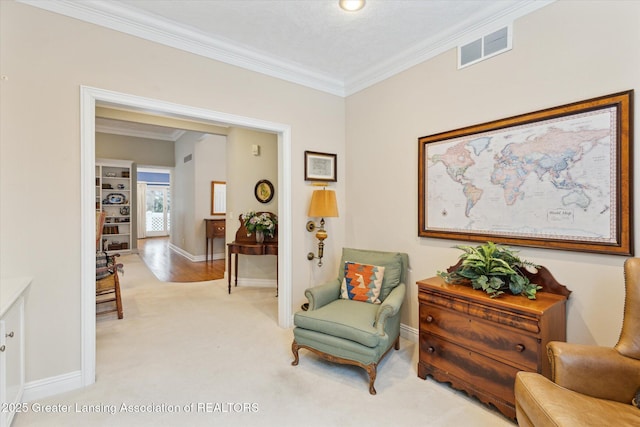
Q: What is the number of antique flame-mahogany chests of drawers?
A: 1